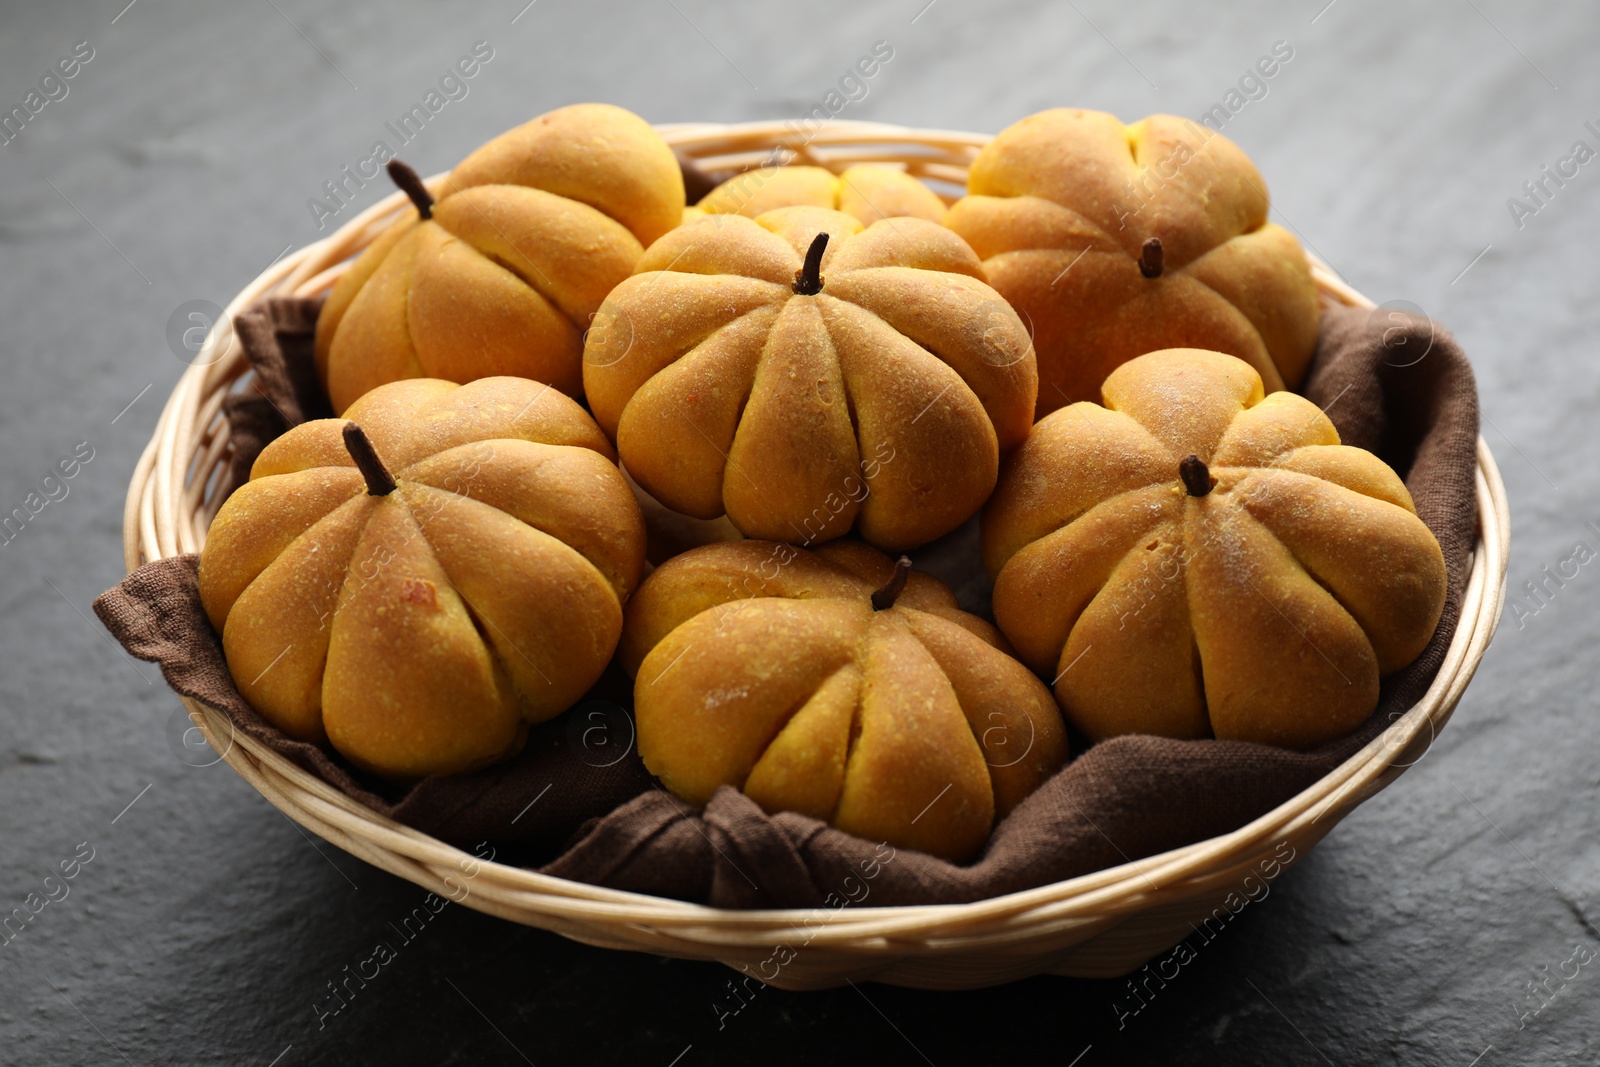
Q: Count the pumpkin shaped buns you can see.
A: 7